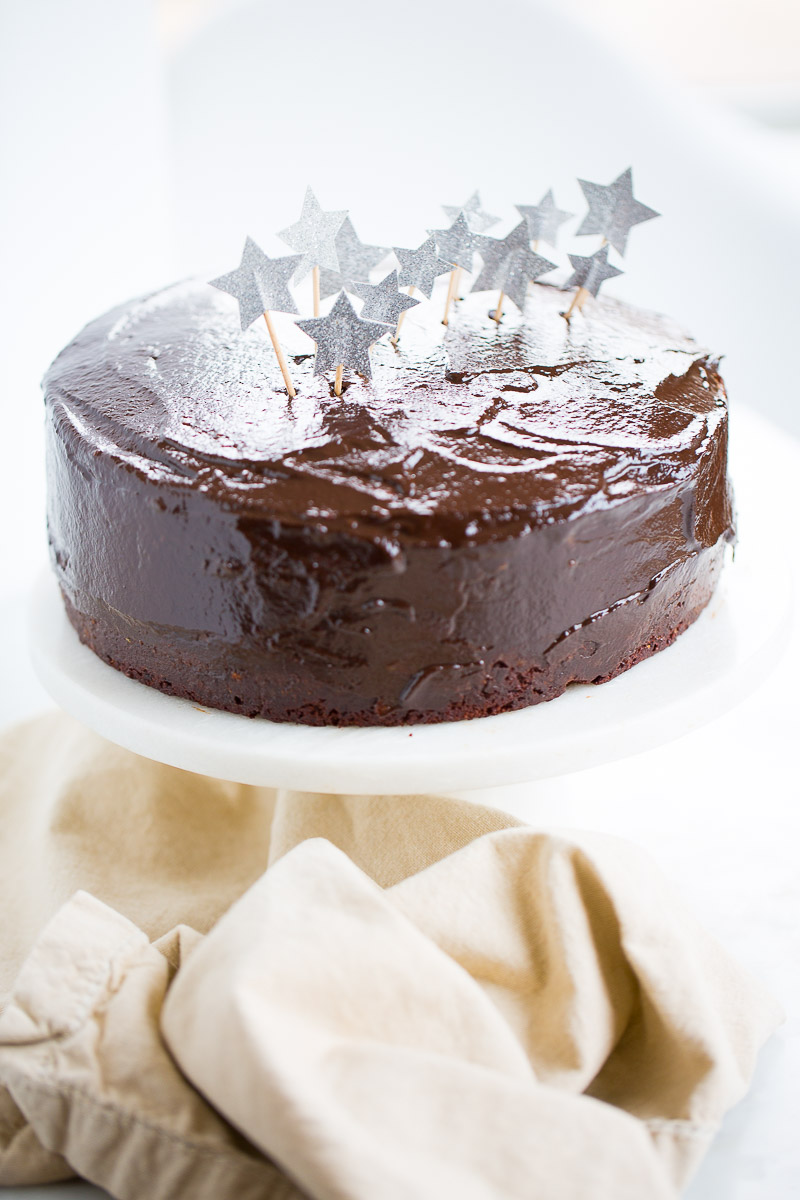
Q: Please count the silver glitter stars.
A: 12